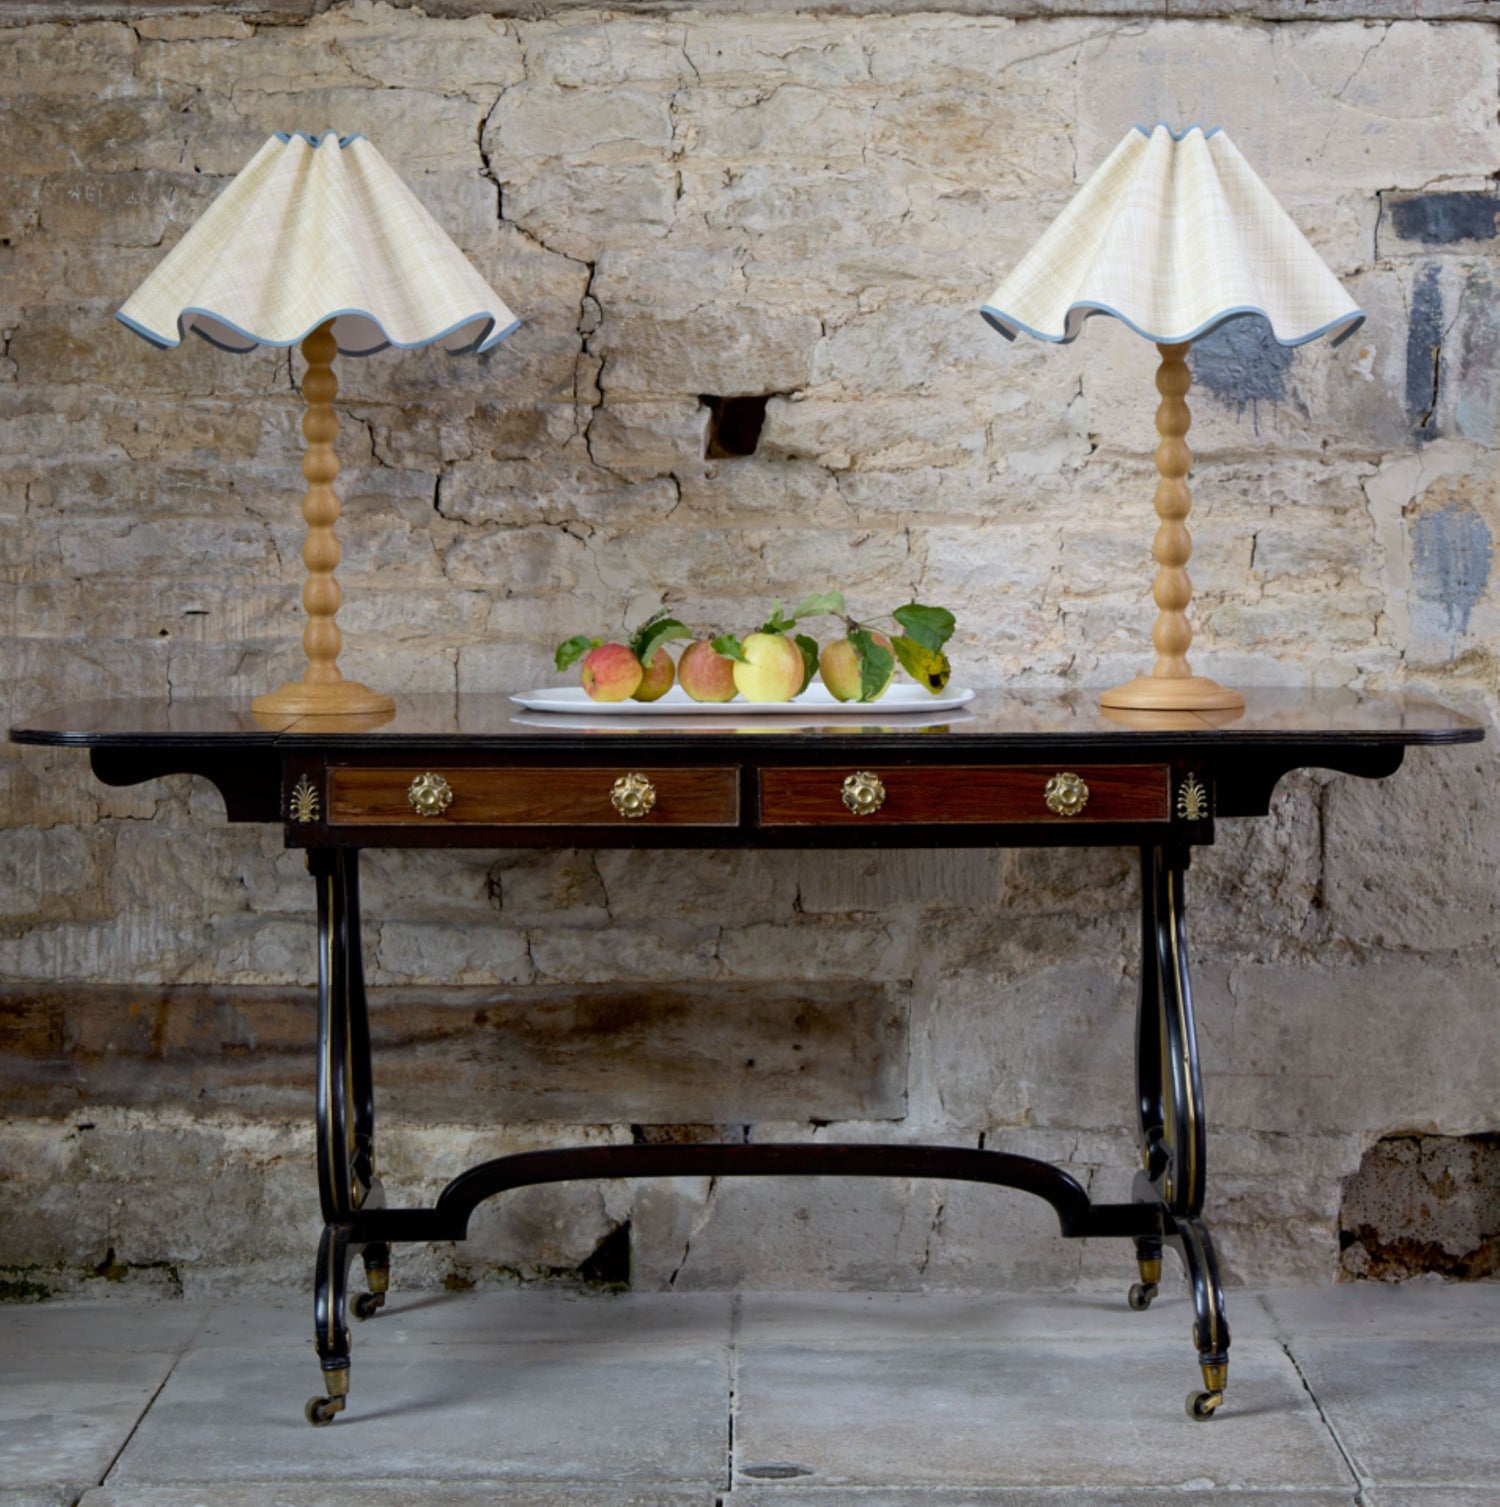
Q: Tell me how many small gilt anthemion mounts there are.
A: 2